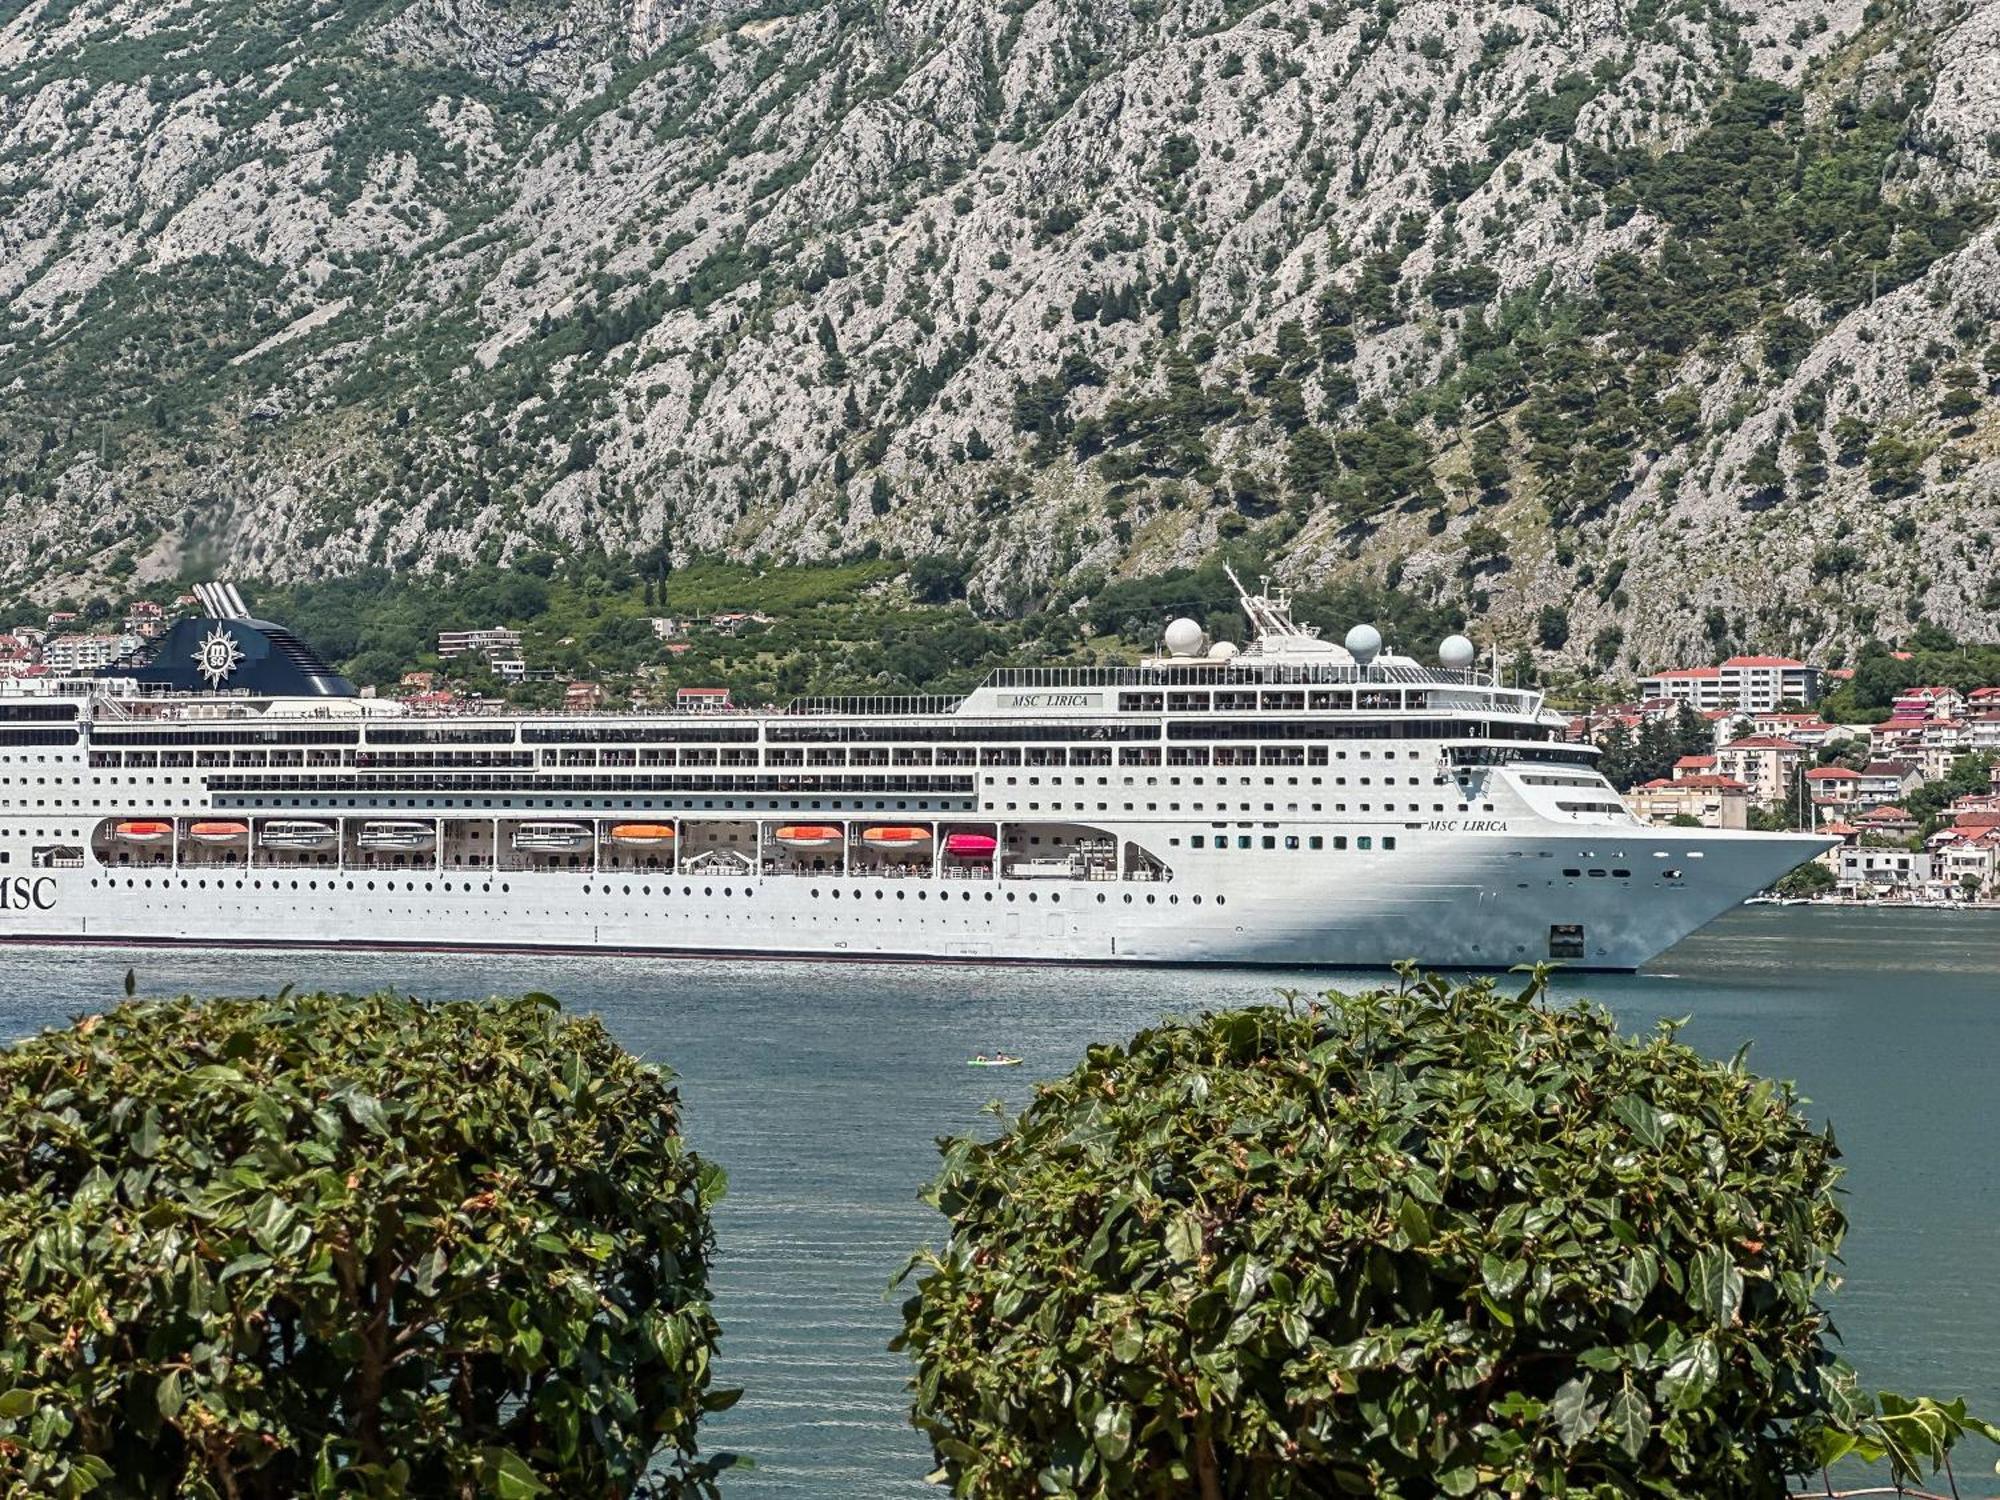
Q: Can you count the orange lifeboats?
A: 5